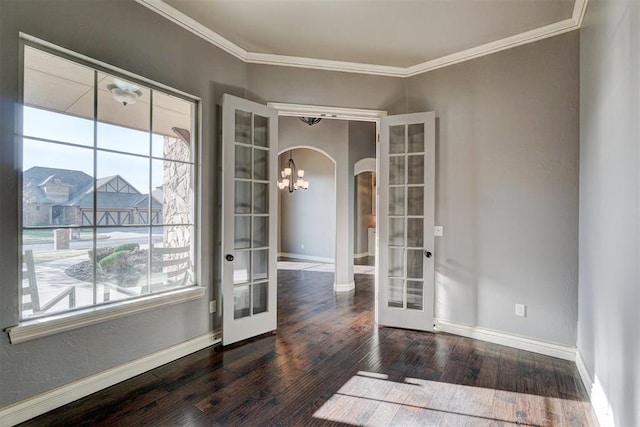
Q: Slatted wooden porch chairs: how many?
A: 2